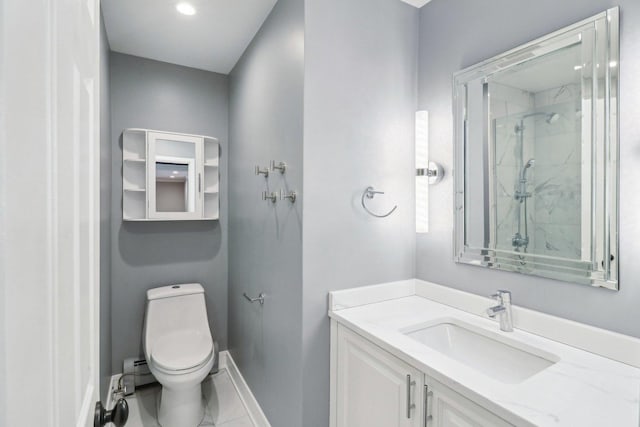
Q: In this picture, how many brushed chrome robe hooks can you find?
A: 4